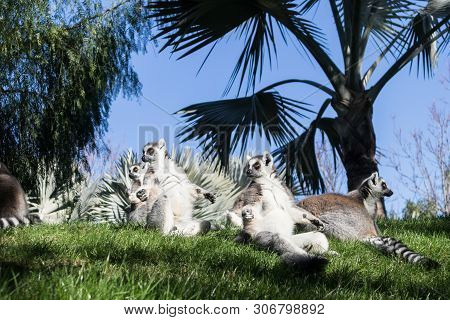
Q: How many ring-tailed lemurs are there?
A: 5